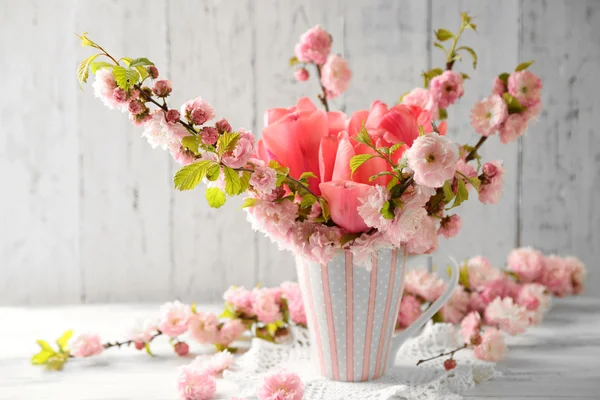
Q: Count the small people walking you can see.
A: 0